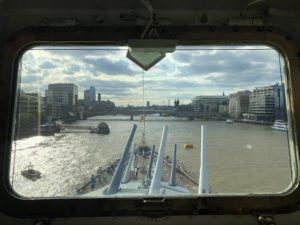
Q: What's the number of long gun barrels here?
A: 6